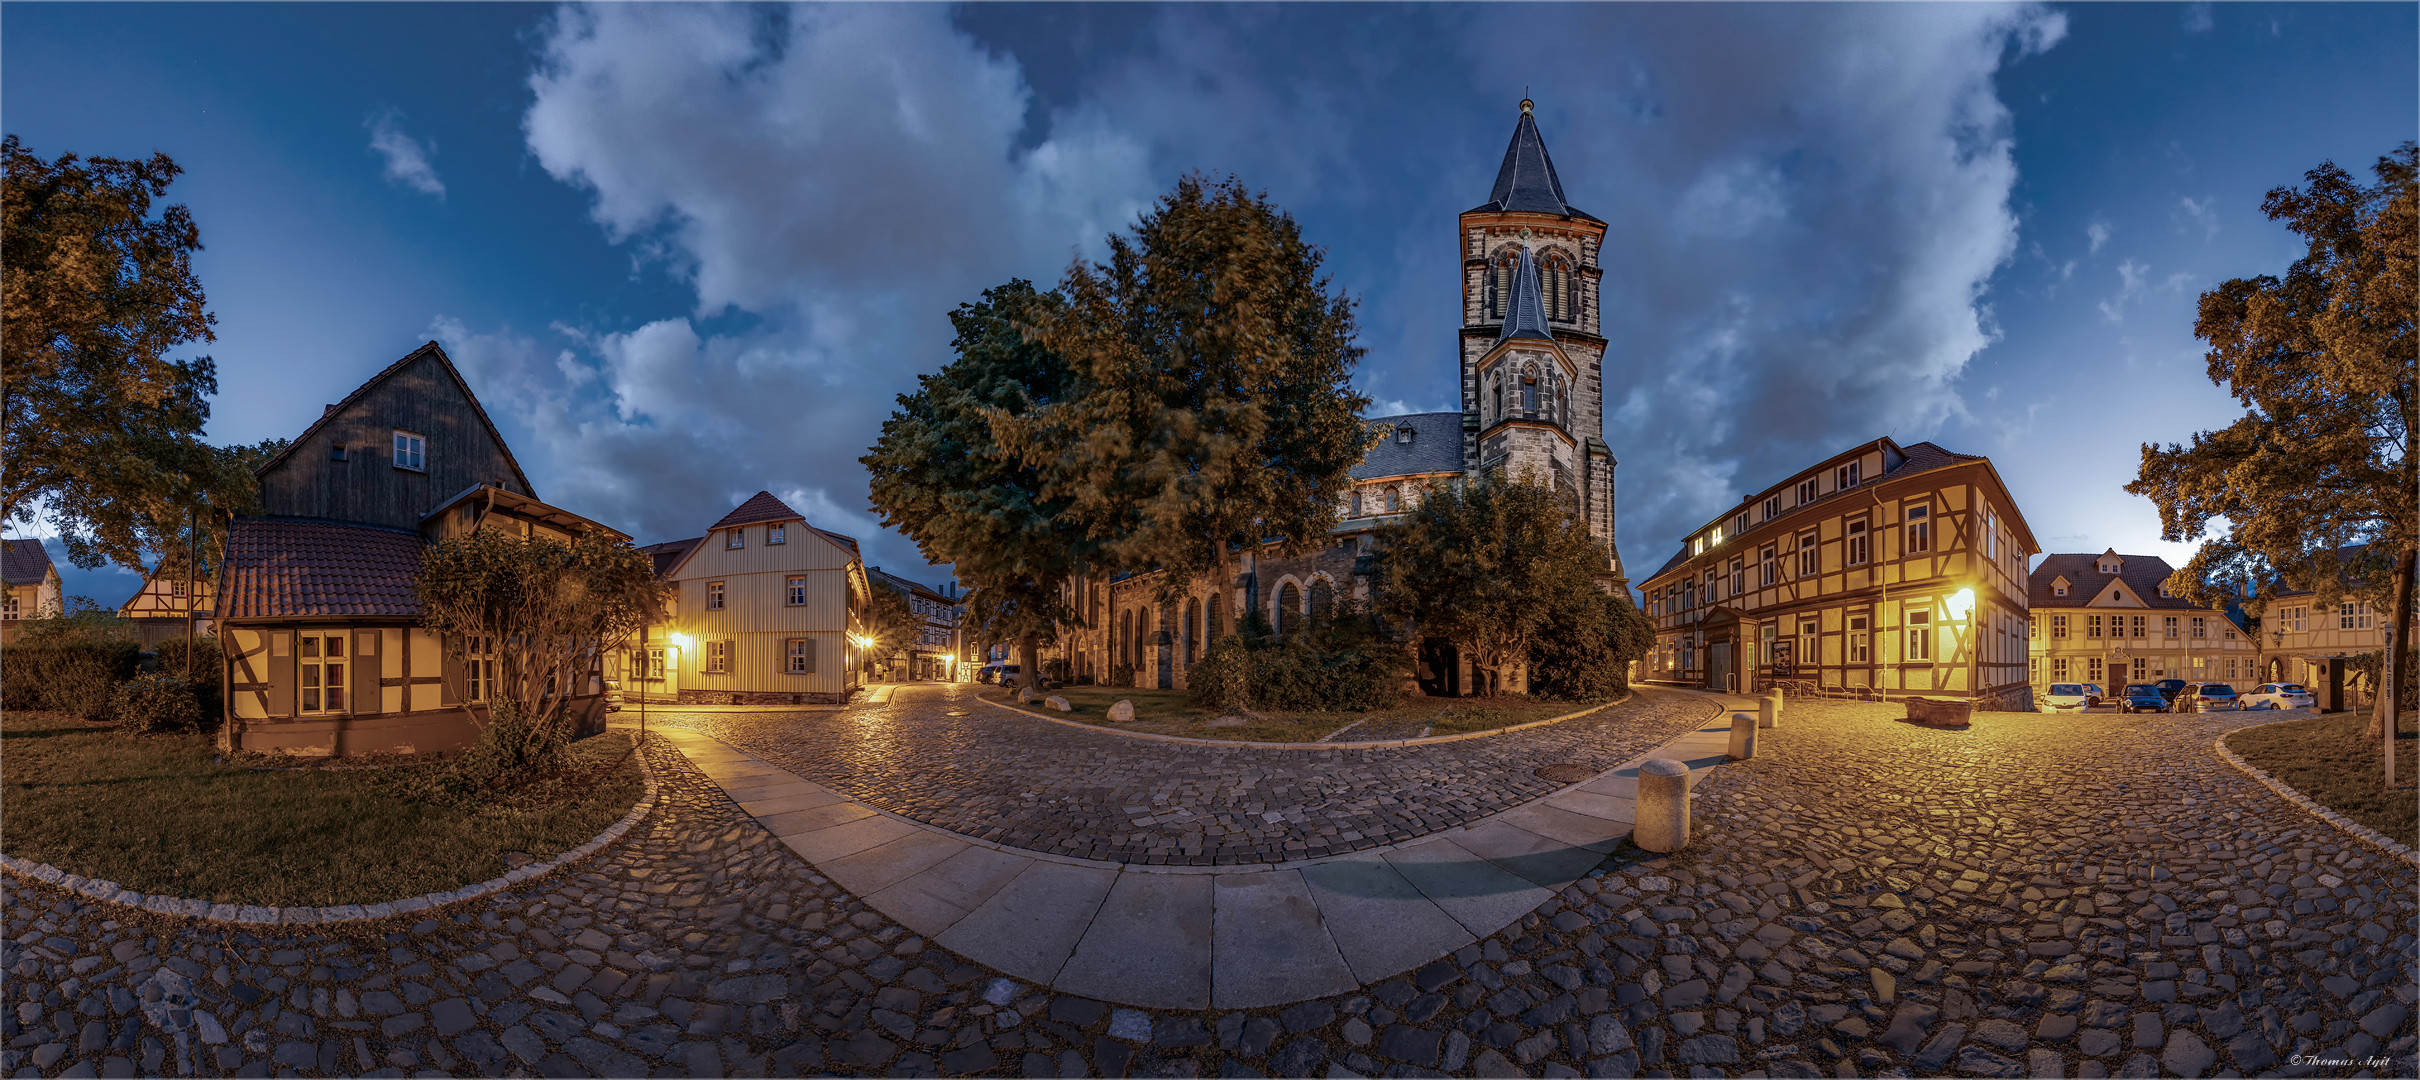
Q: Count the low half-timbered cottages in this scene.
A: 1